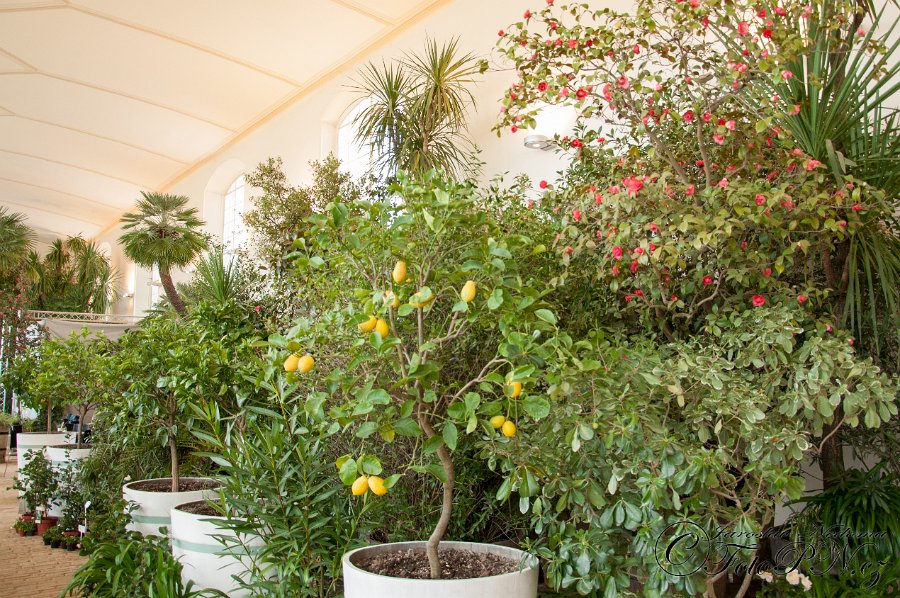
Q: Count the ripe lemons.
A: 13